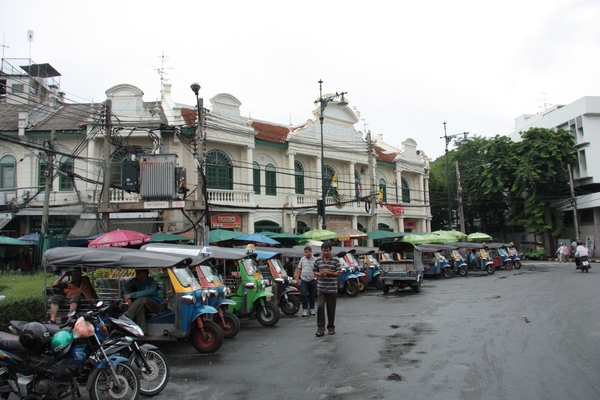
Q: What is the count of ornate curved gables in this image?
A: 4